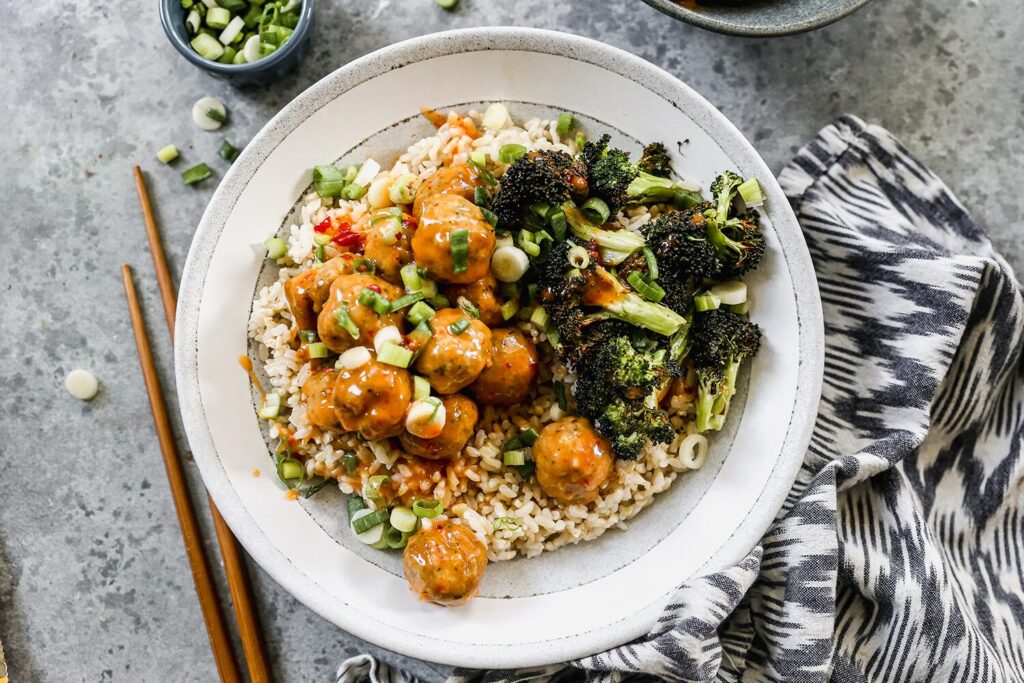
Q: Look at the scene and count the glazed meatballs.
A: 13